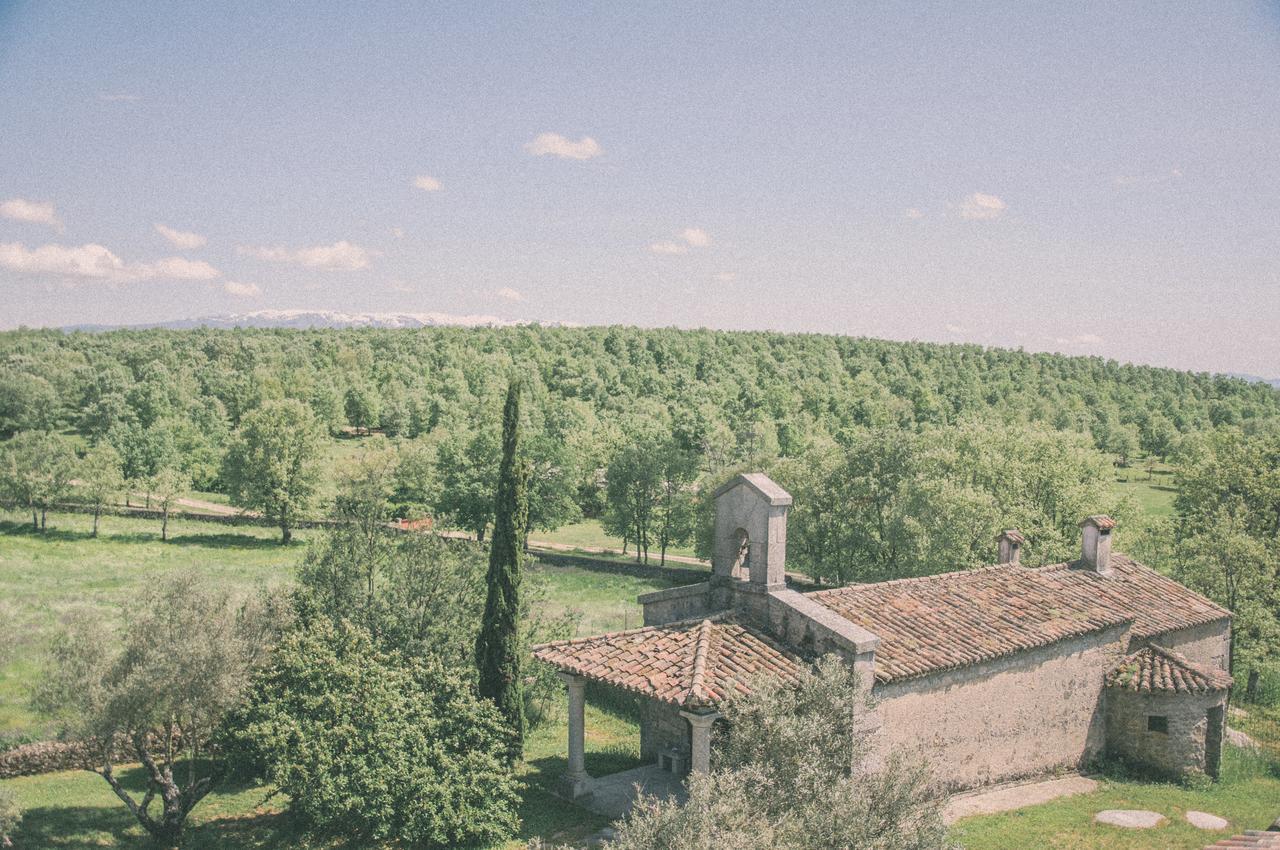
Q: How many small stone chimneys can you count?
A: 2